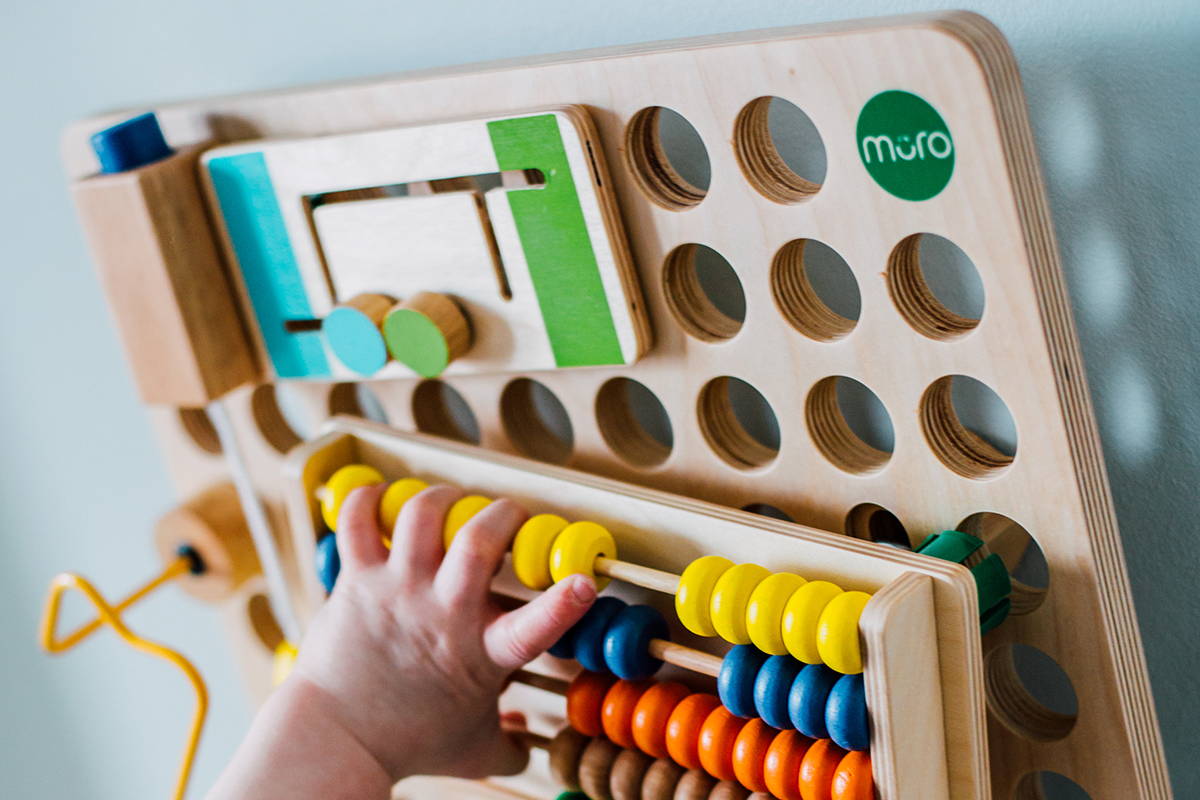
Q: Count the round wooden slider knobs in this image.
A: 2